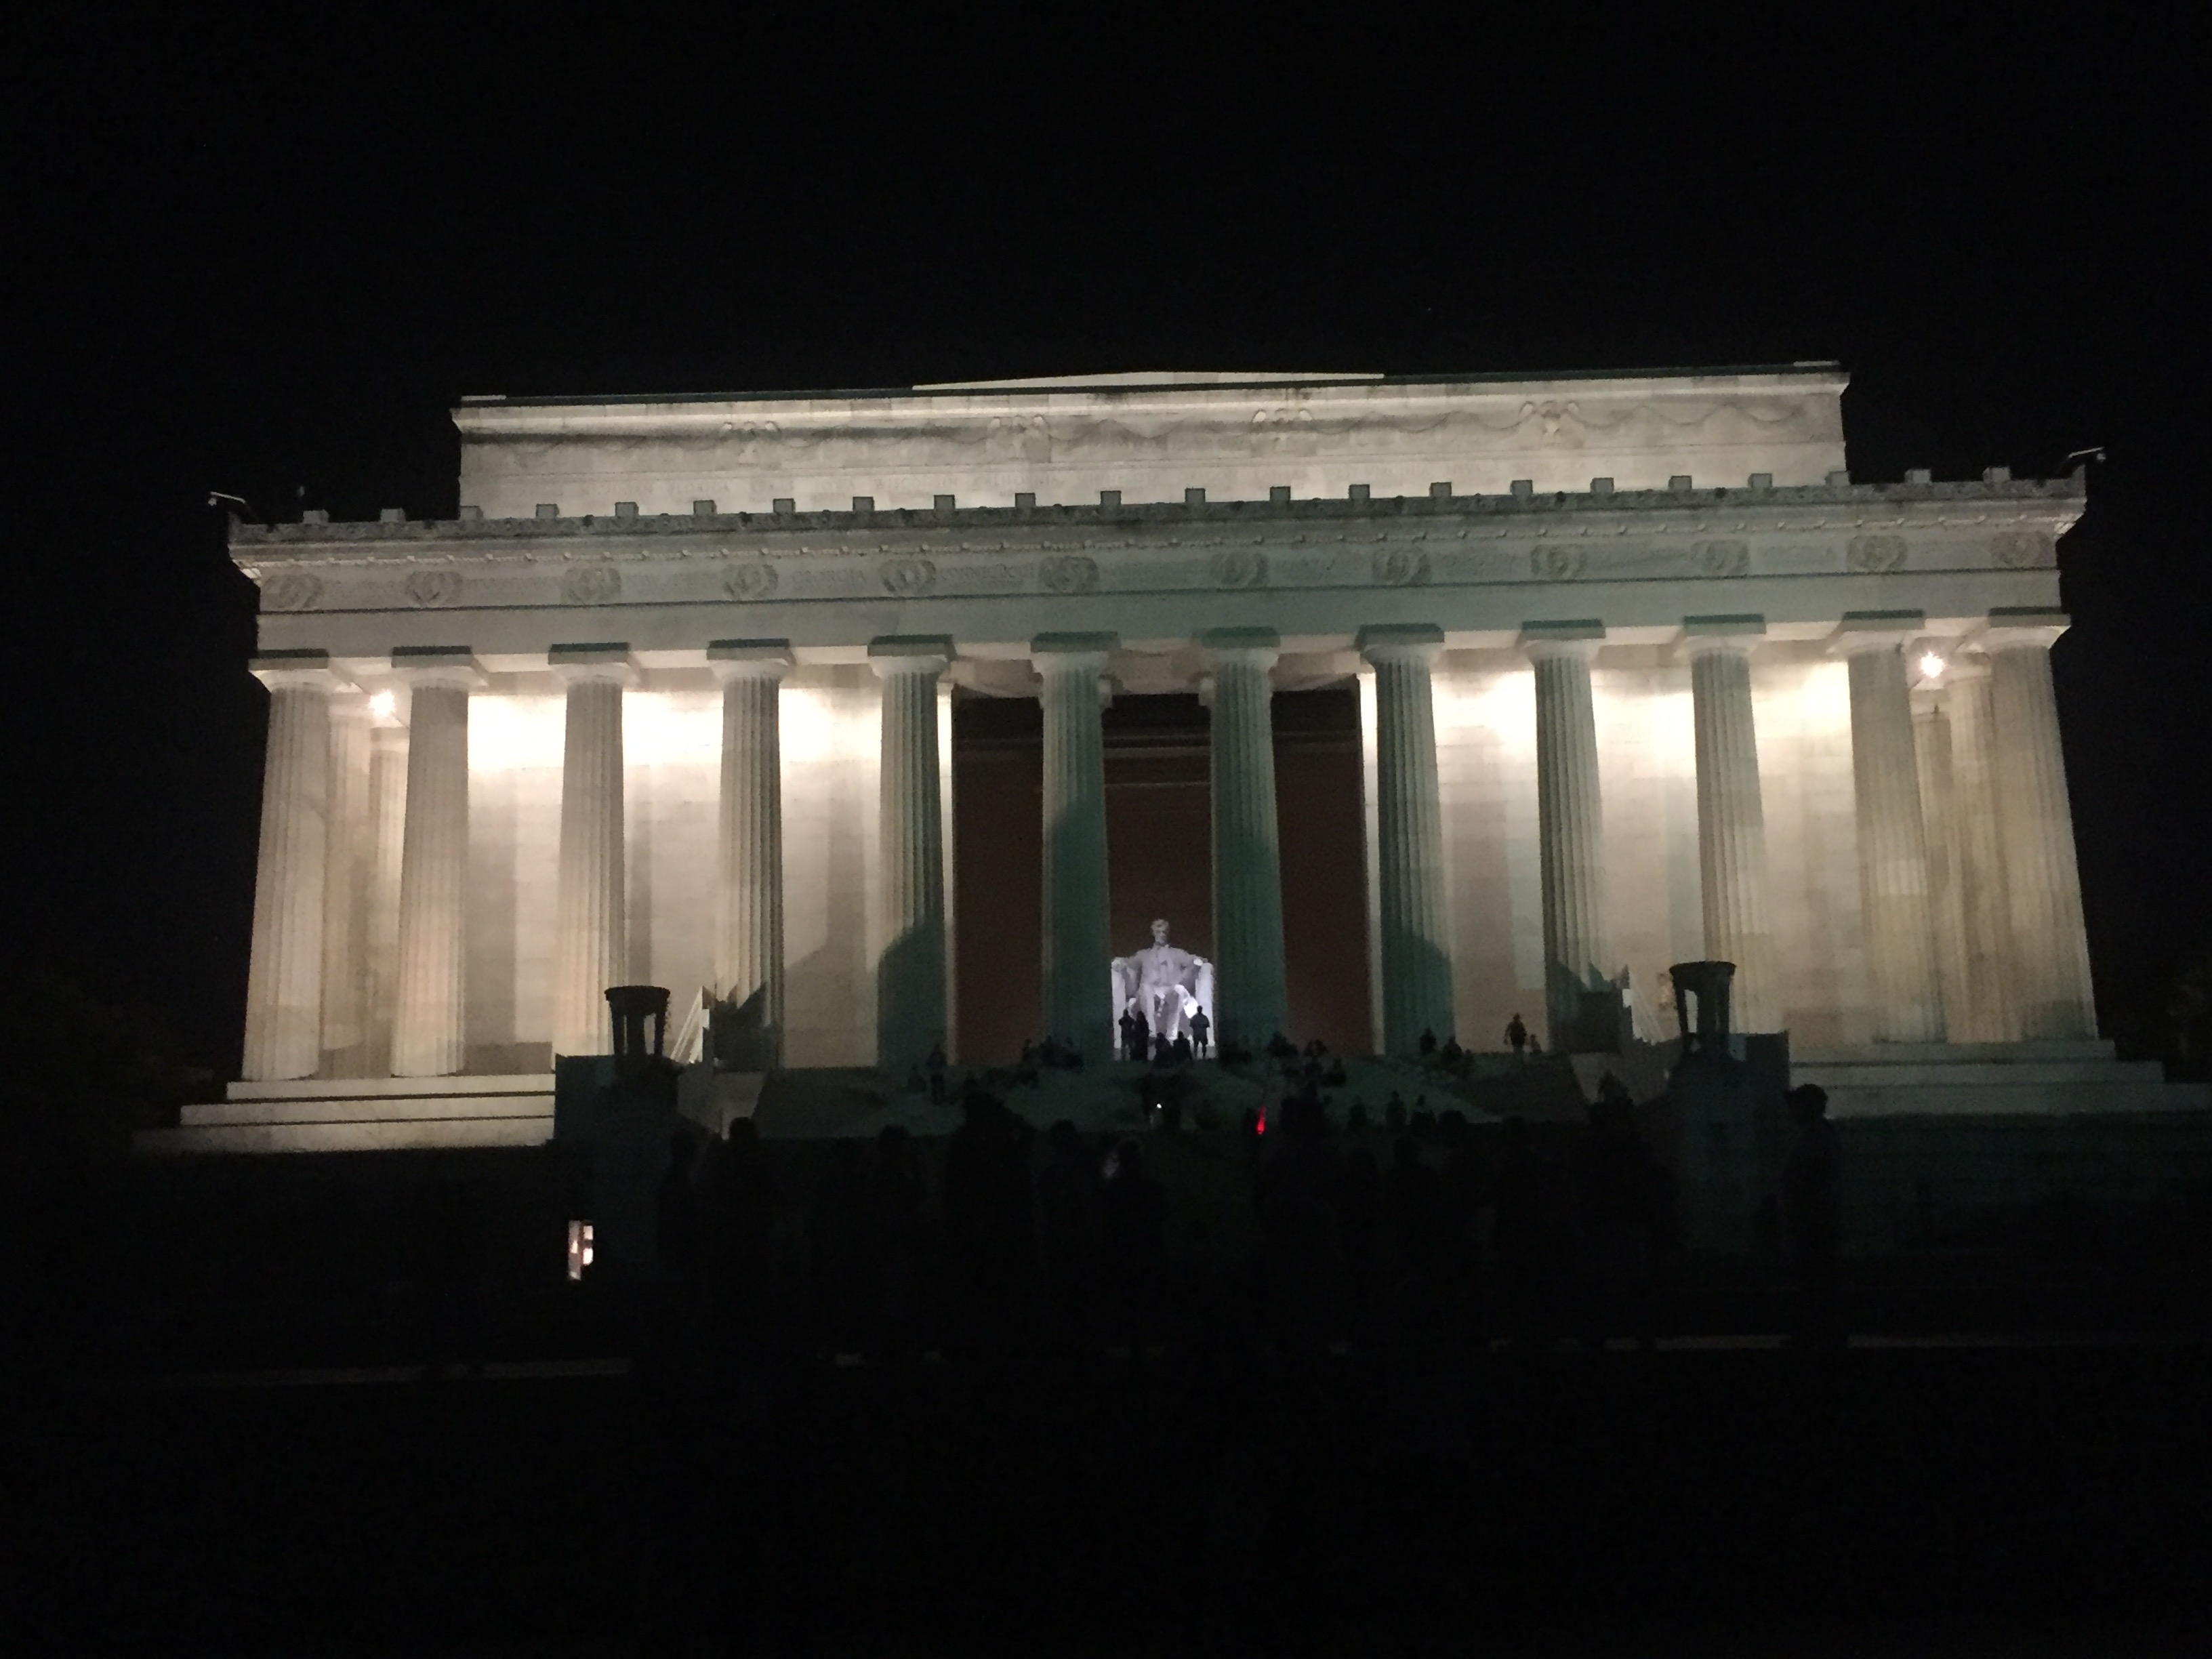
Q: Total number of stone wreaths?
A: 12